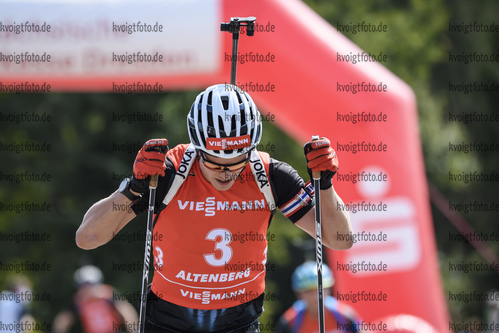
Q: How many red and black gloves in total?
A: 2